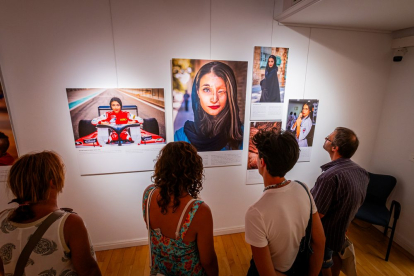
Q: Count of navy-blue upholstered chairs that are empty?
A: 1